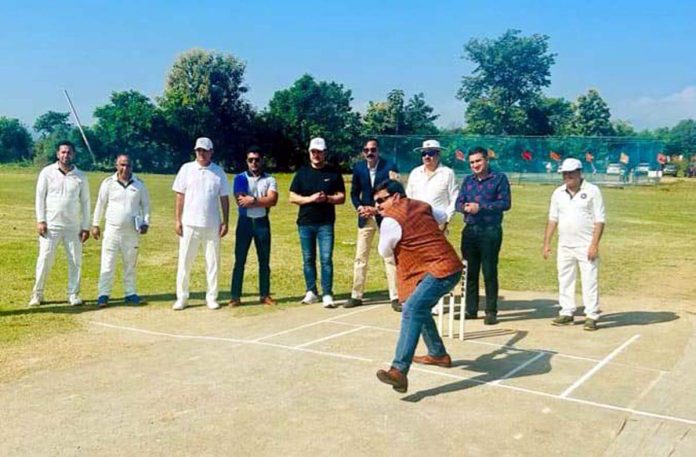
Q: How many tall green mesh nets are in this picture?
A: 1